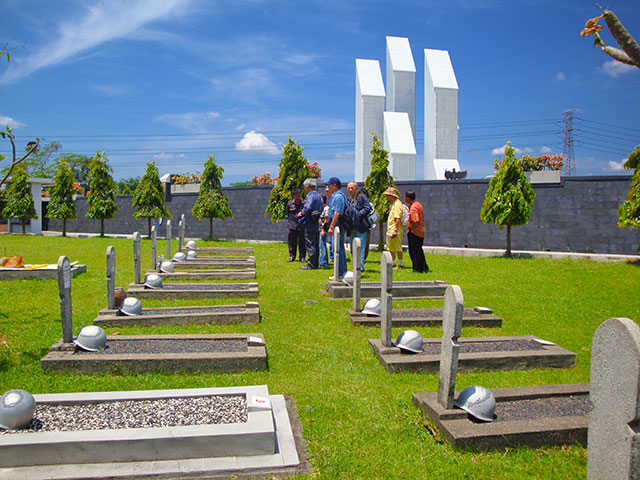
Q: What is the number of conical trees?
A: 9